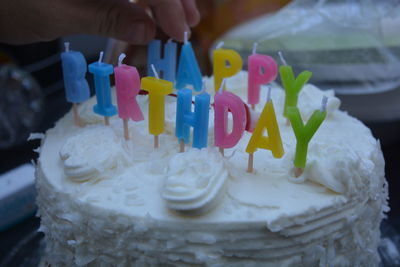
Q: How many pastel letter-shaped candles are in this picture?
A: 13